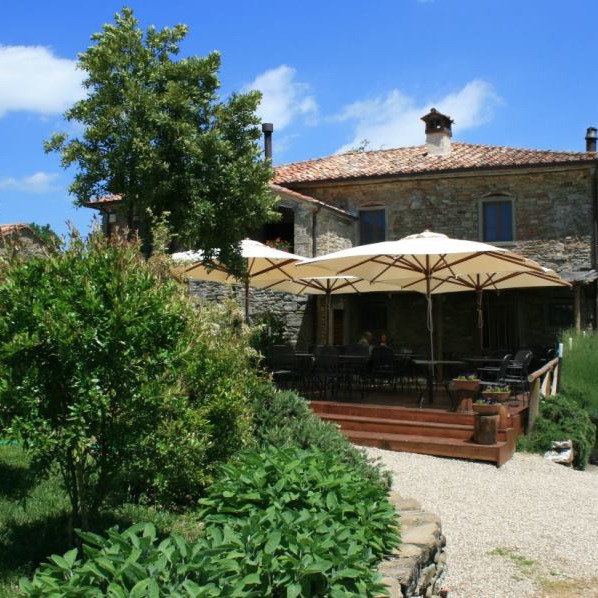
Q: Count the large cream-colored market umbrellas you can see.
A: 4